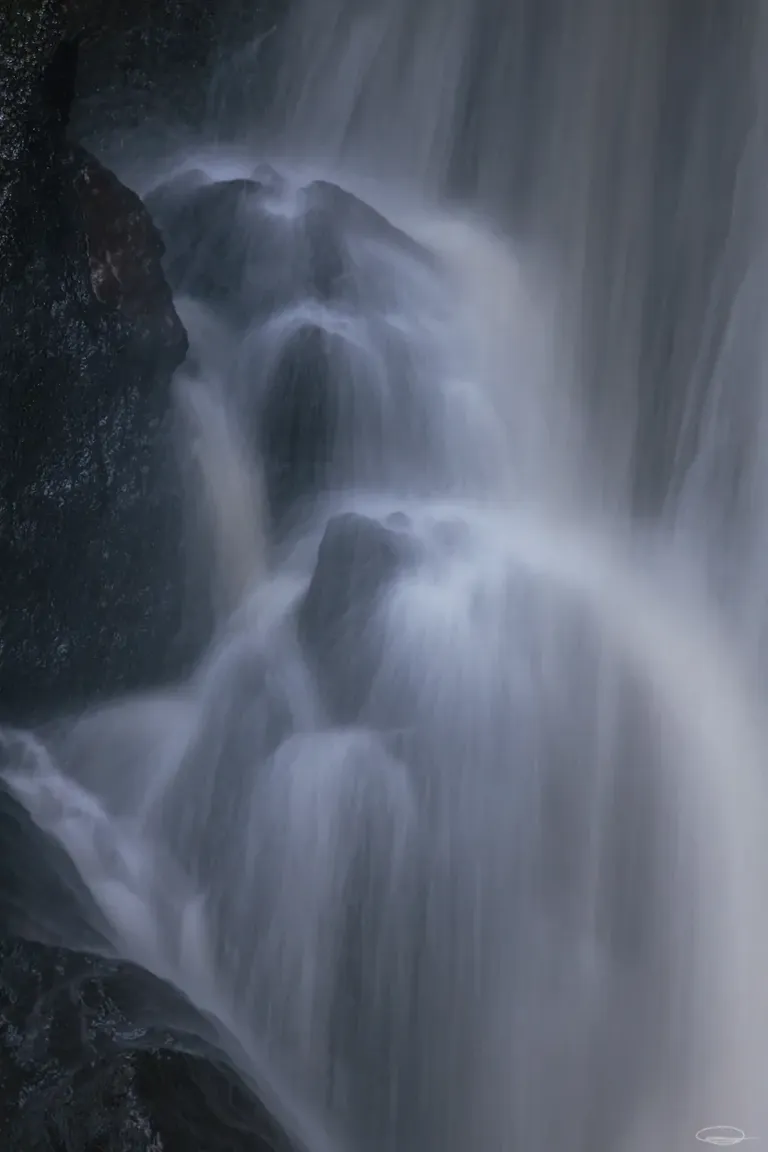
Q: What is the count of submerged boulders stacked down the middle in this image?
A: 3